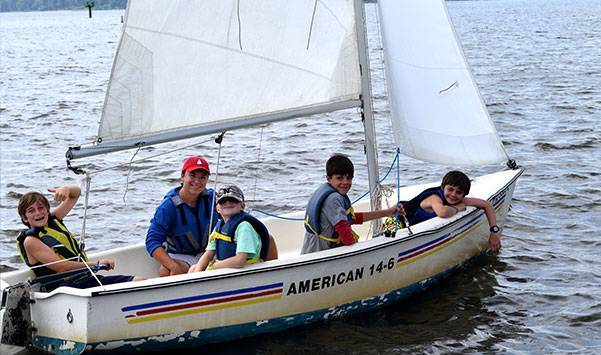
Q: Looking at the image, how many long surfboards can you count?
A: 0